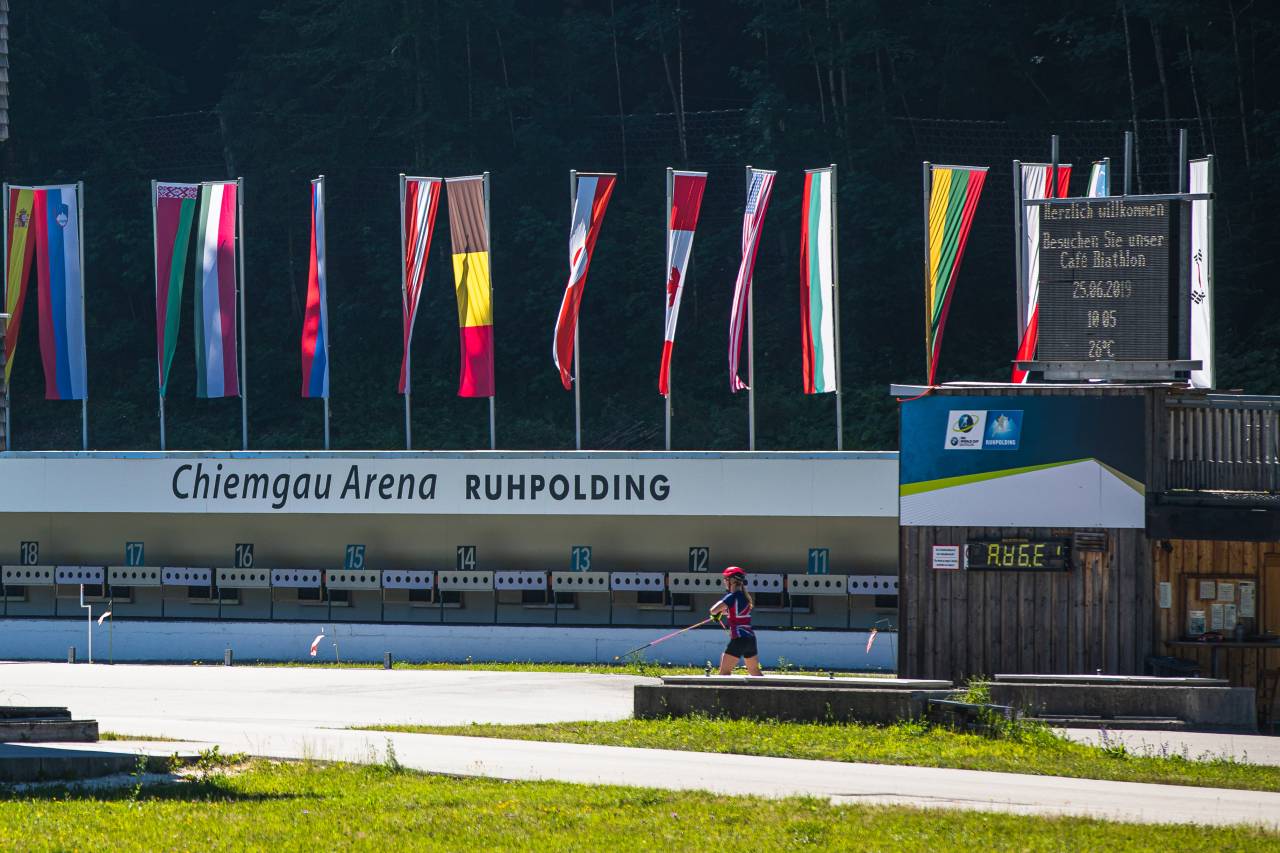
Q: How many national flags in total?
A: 15